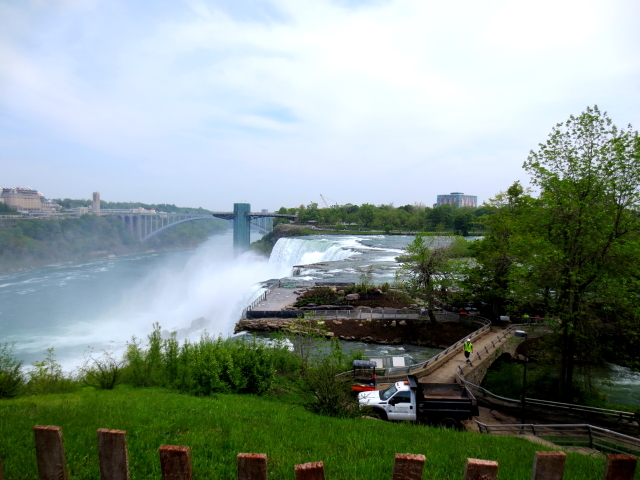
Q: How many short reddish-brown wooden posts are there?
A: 9